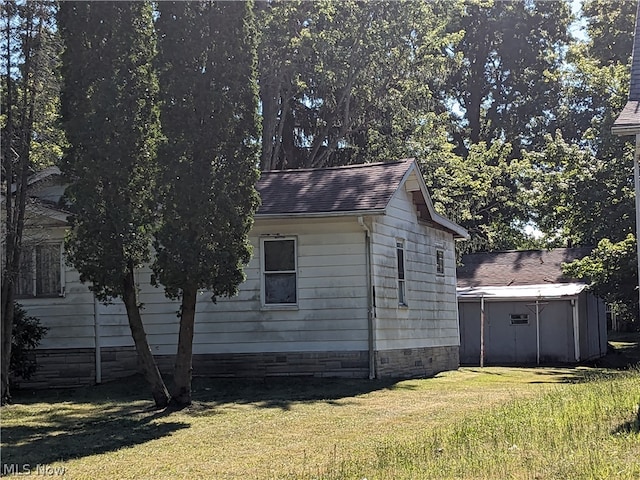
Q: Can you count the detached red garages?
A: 0